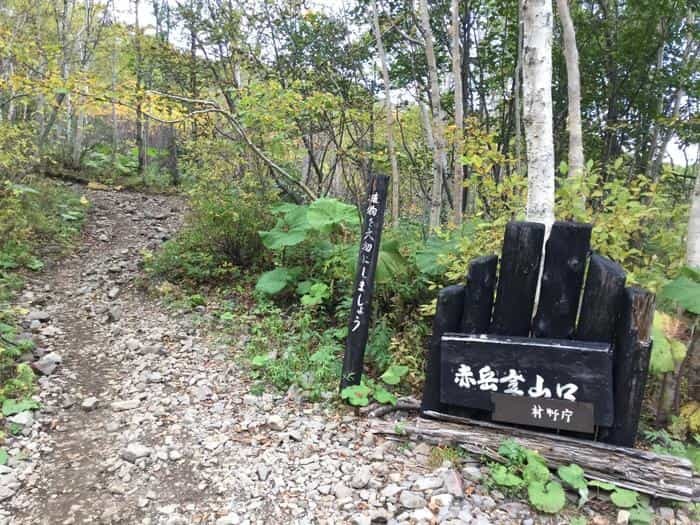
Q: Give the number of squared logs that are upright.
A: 7